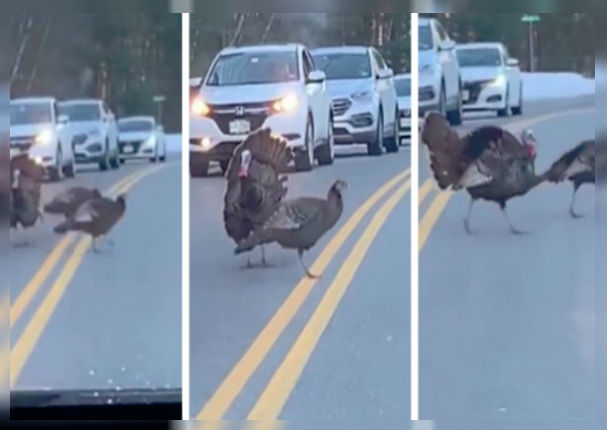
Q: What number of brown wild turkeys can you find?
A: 7